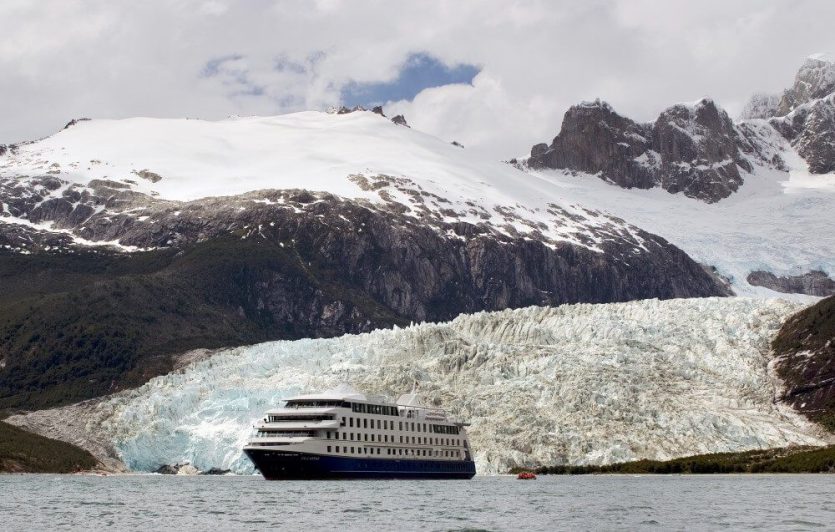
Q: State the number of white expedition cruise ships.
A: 1